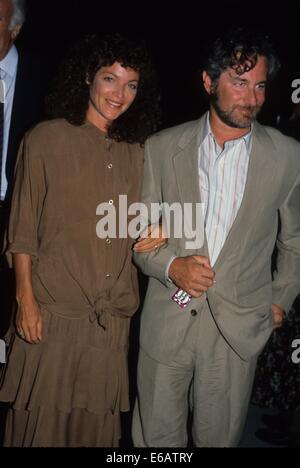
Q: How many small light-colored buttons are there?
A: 4